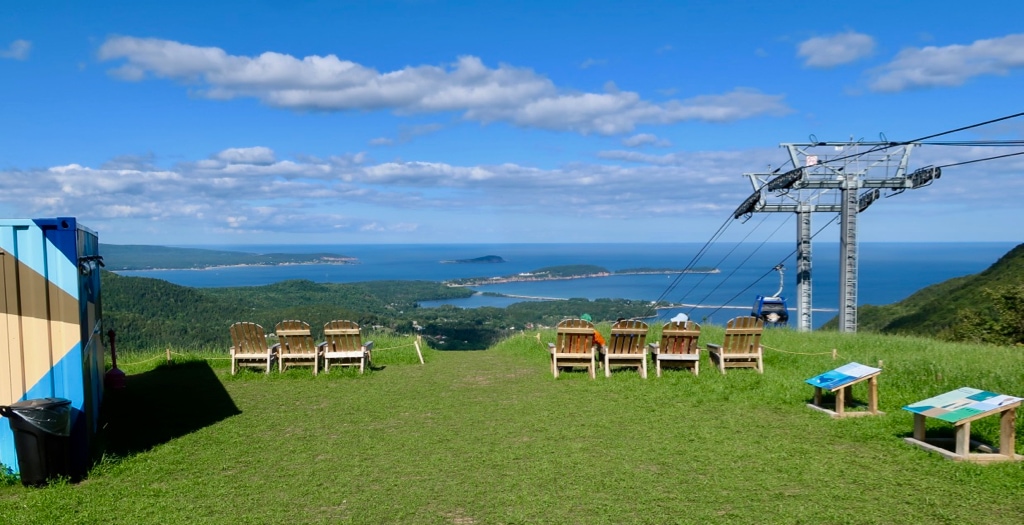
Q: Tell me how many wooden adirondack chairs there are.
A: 7